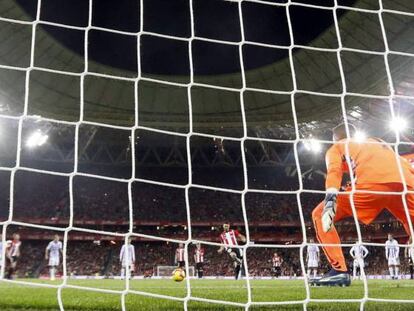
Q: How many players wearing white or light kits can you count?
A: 5